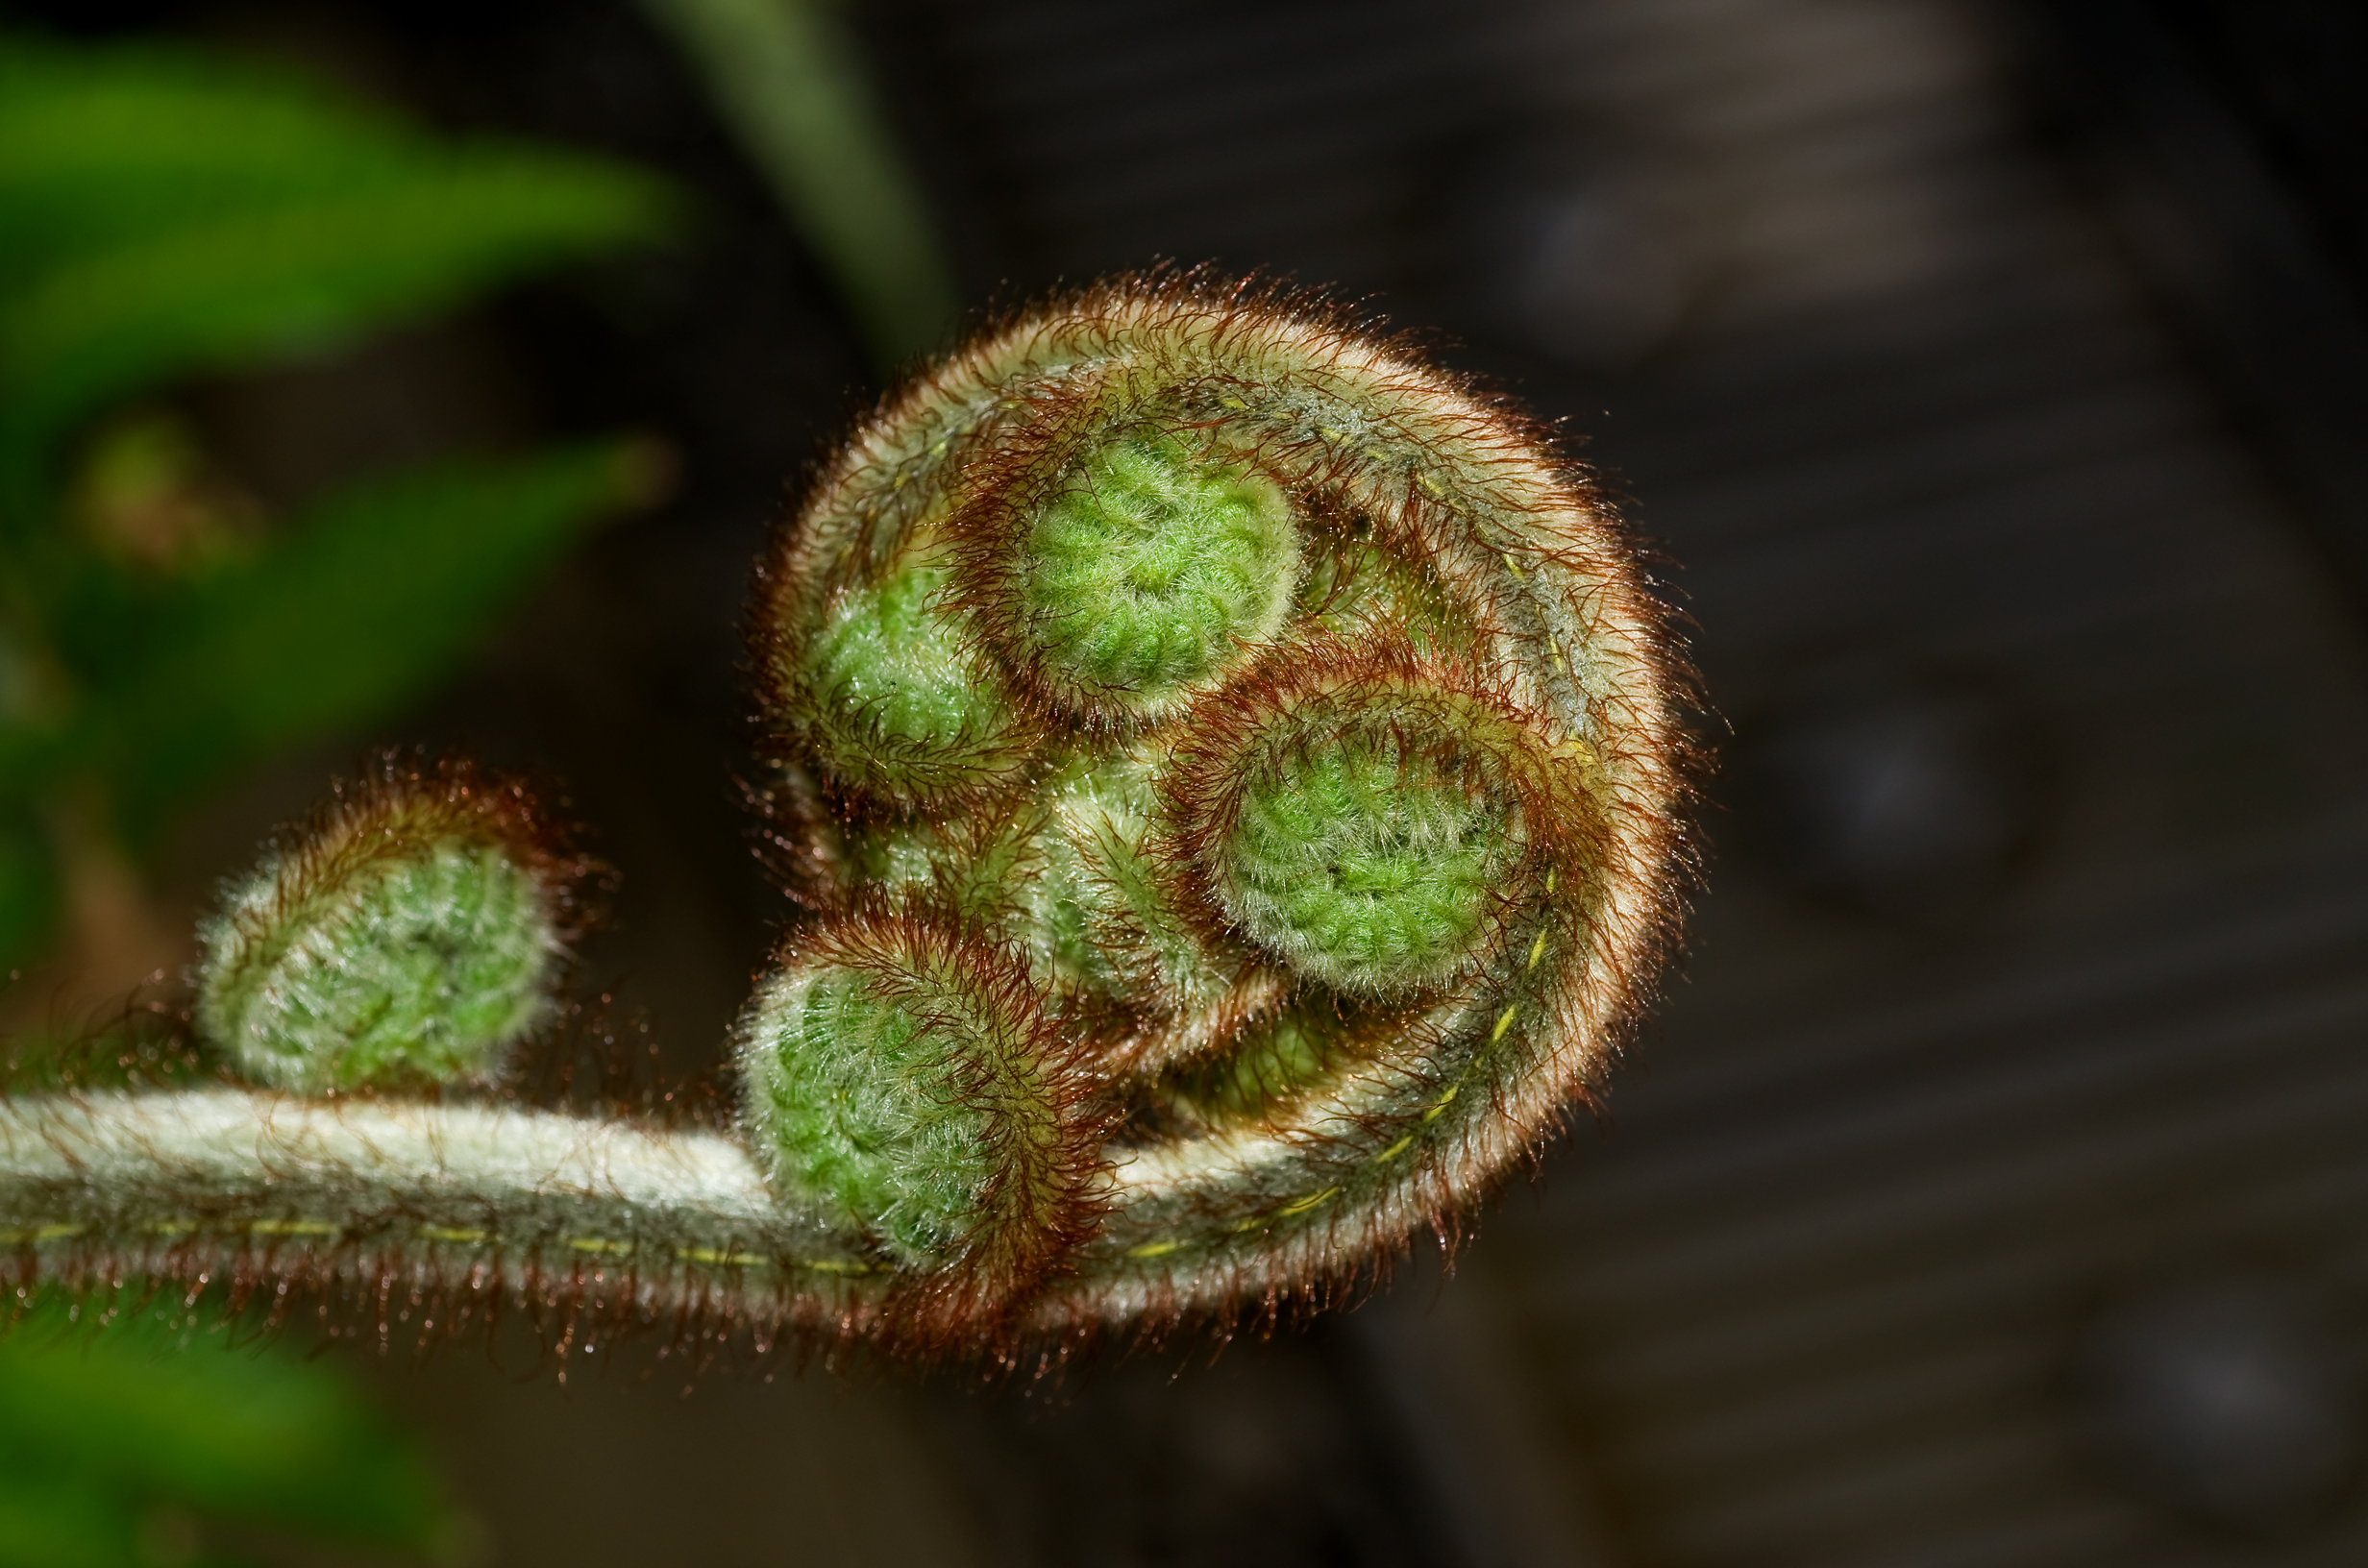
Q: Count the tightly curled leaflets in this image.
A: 5